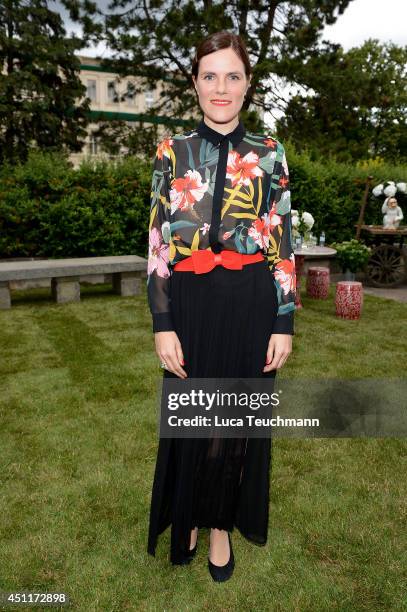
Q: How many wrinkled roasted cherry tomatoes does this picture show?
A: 0